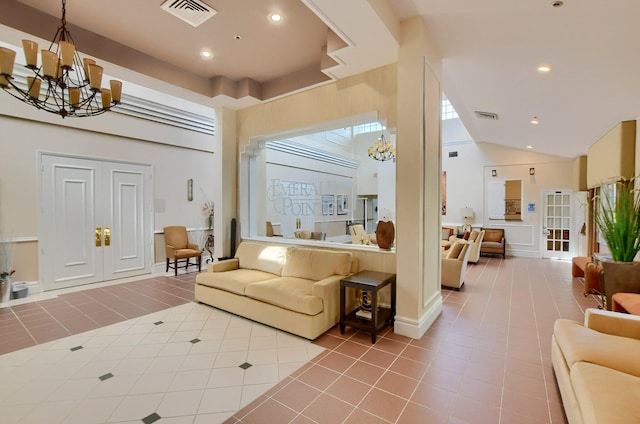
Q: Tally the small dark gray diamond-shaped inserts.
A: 6